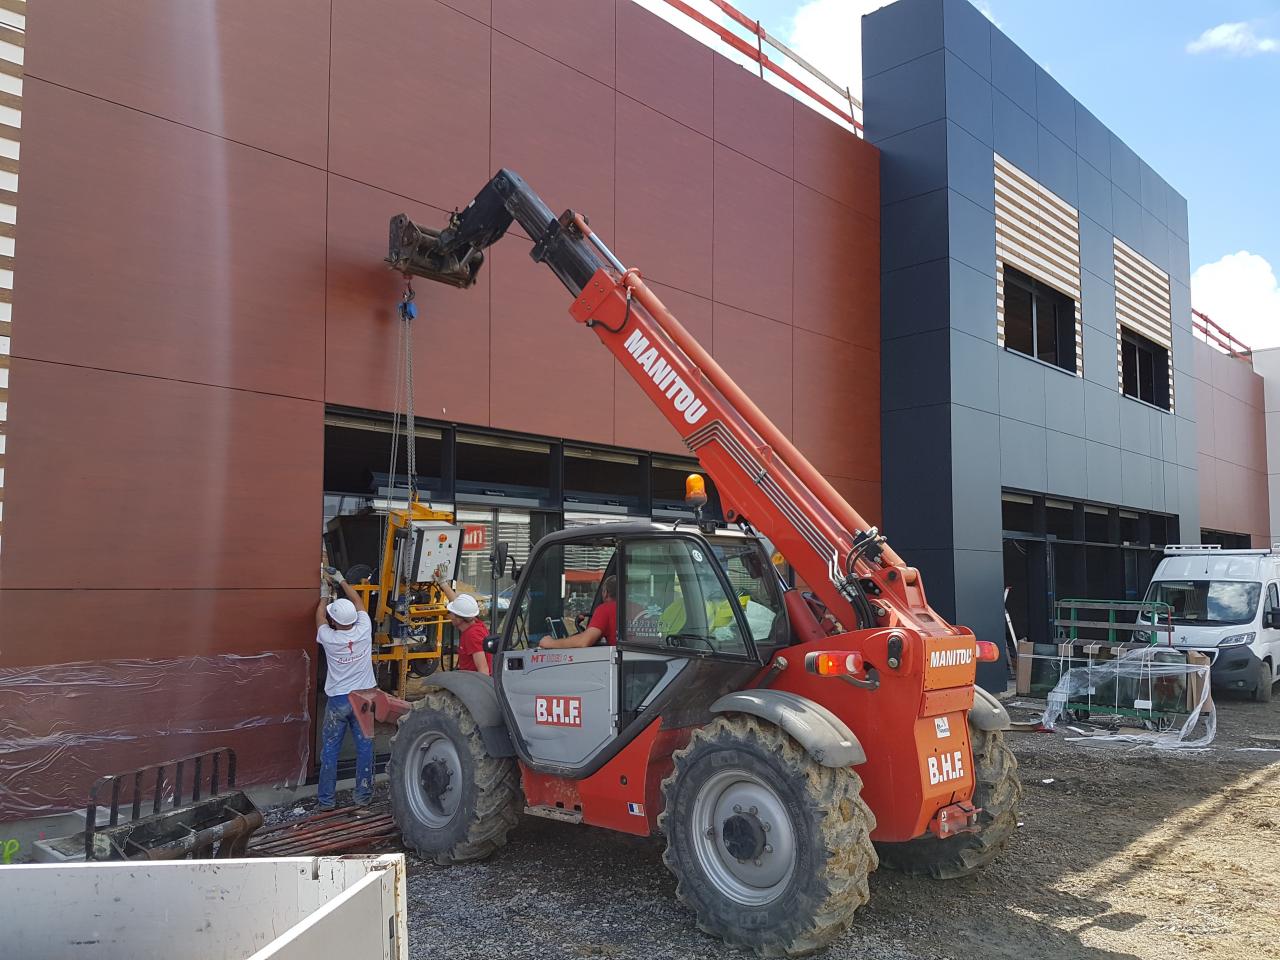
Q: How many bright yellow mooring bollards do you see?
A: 0